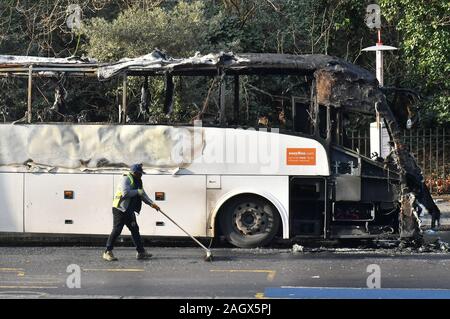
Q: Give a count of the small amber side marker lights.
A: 2